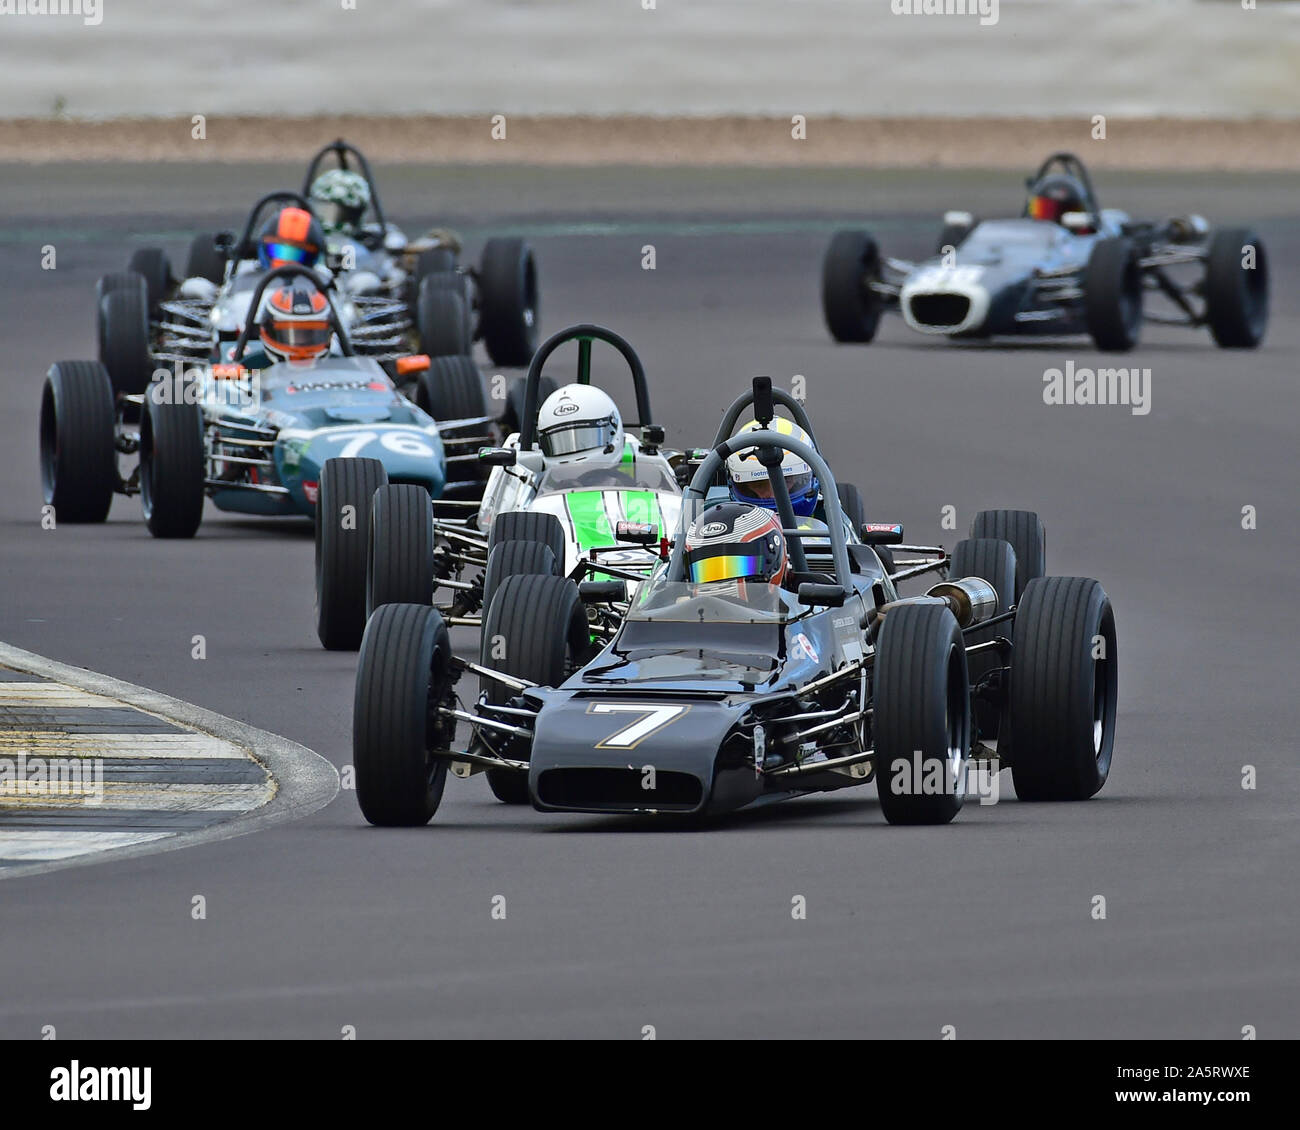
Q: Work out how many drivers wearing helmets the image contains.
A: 7